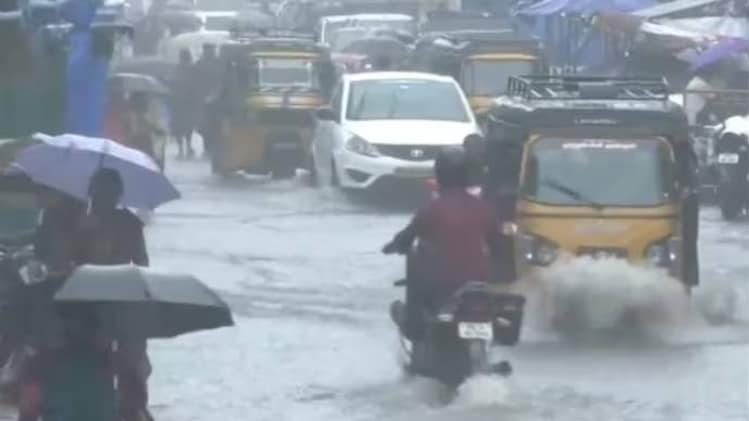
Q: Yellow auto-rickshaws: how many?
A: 3